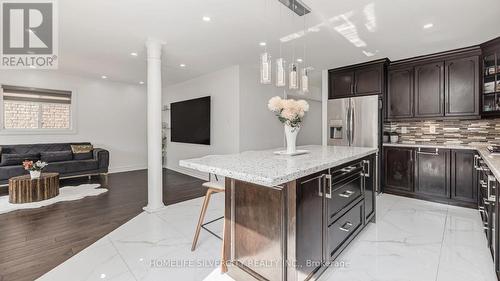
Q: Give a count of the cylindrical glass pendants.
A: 4